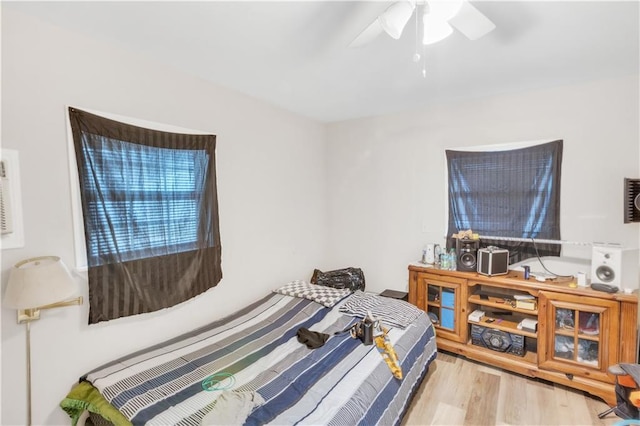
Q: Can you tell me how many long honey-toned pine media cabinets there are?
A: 1